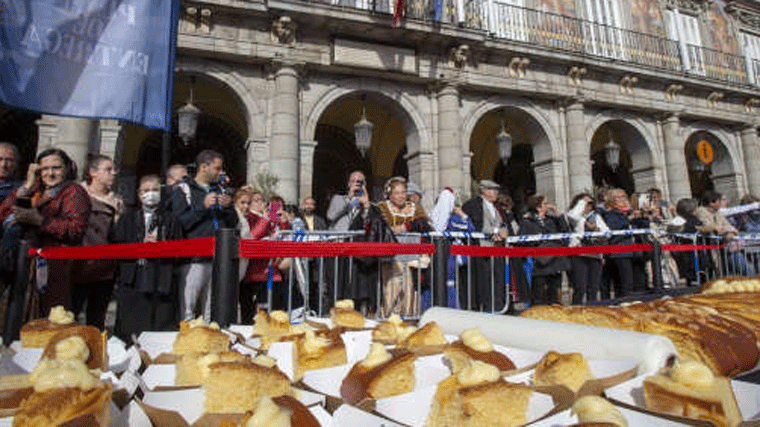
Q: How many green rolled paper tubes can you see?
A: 0